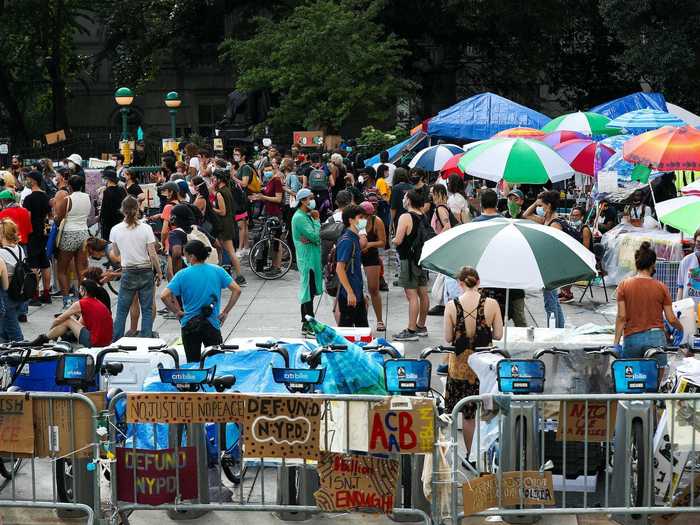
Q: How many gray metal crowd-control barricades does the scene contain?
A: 3